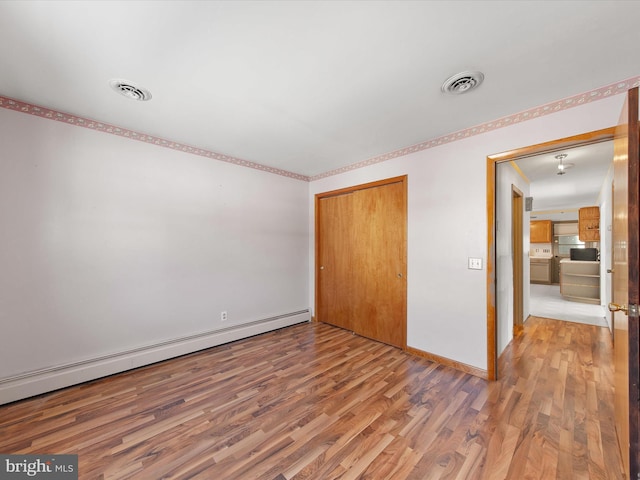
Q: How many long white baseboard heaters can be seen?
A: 1